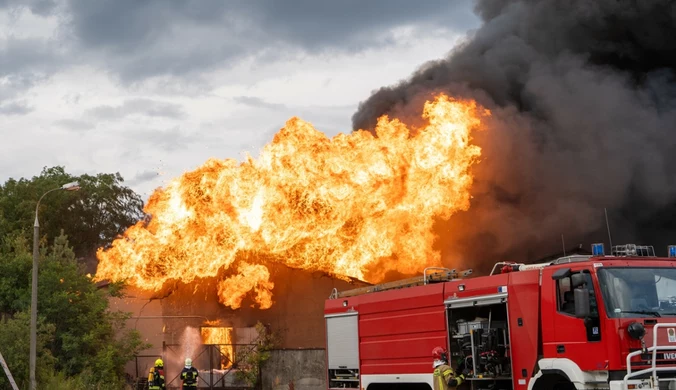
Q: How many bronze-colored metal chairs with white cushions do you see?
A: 0